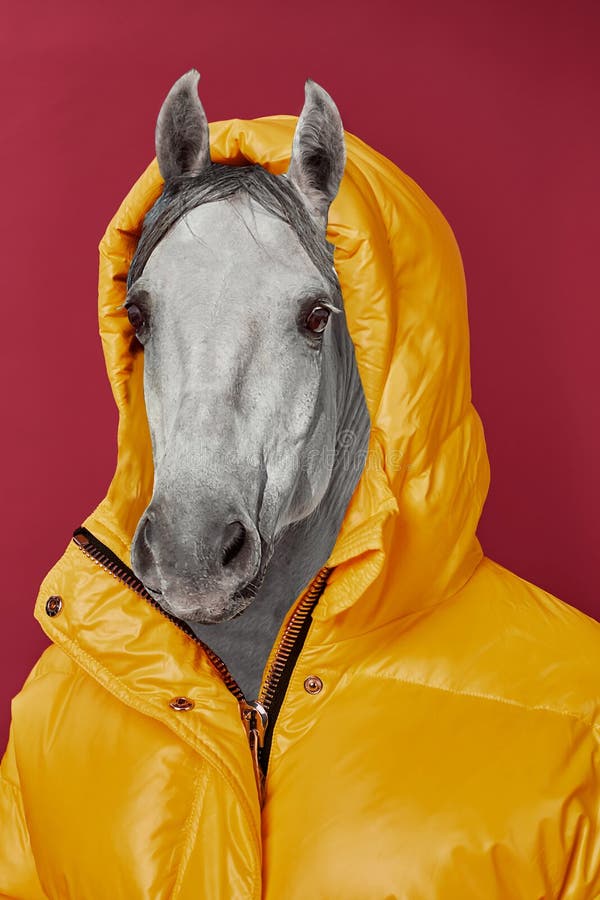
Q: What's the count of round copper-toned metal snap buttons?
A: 3